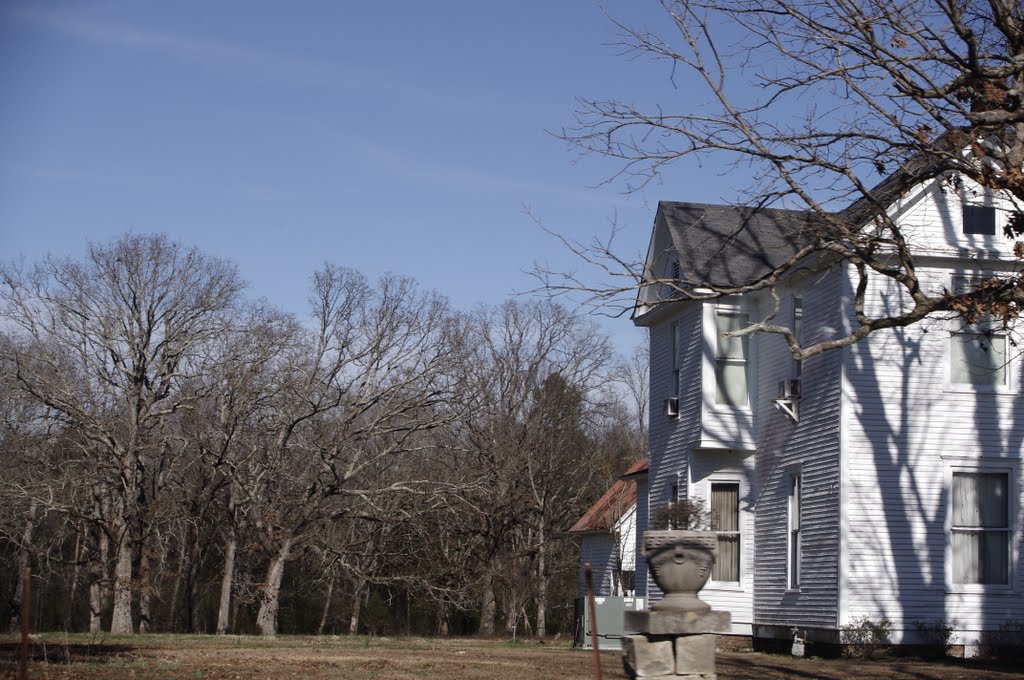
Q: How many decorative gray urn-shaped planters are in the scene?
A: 1